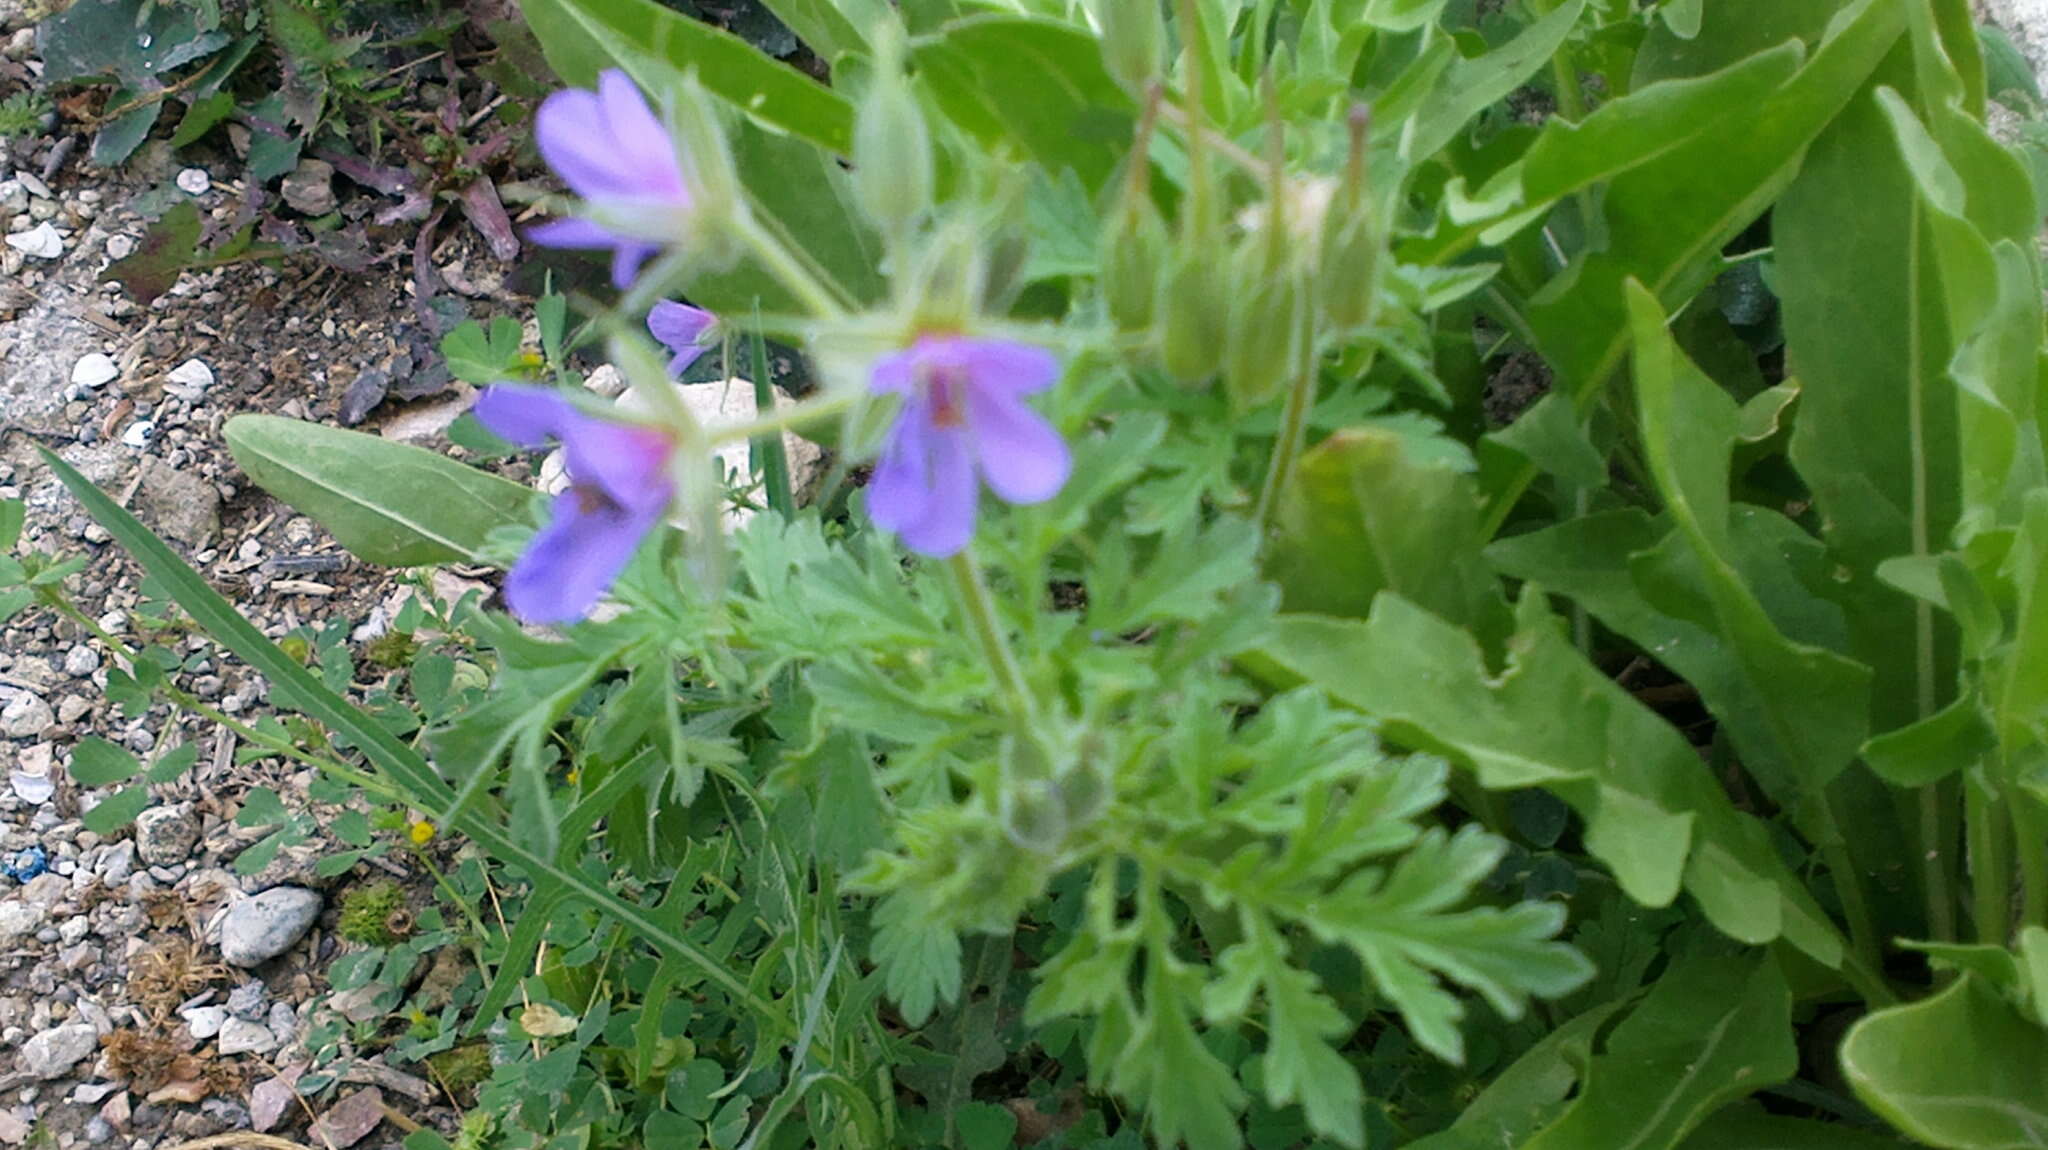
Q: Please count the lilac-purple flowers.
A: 4